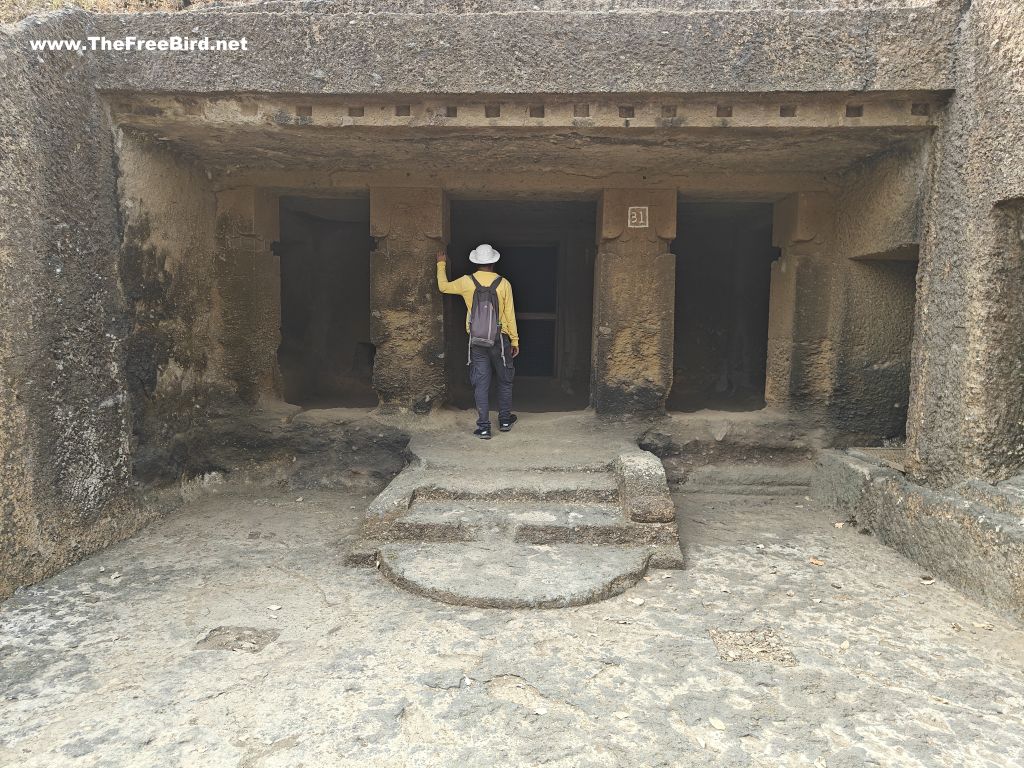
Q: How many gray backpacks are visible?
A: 1